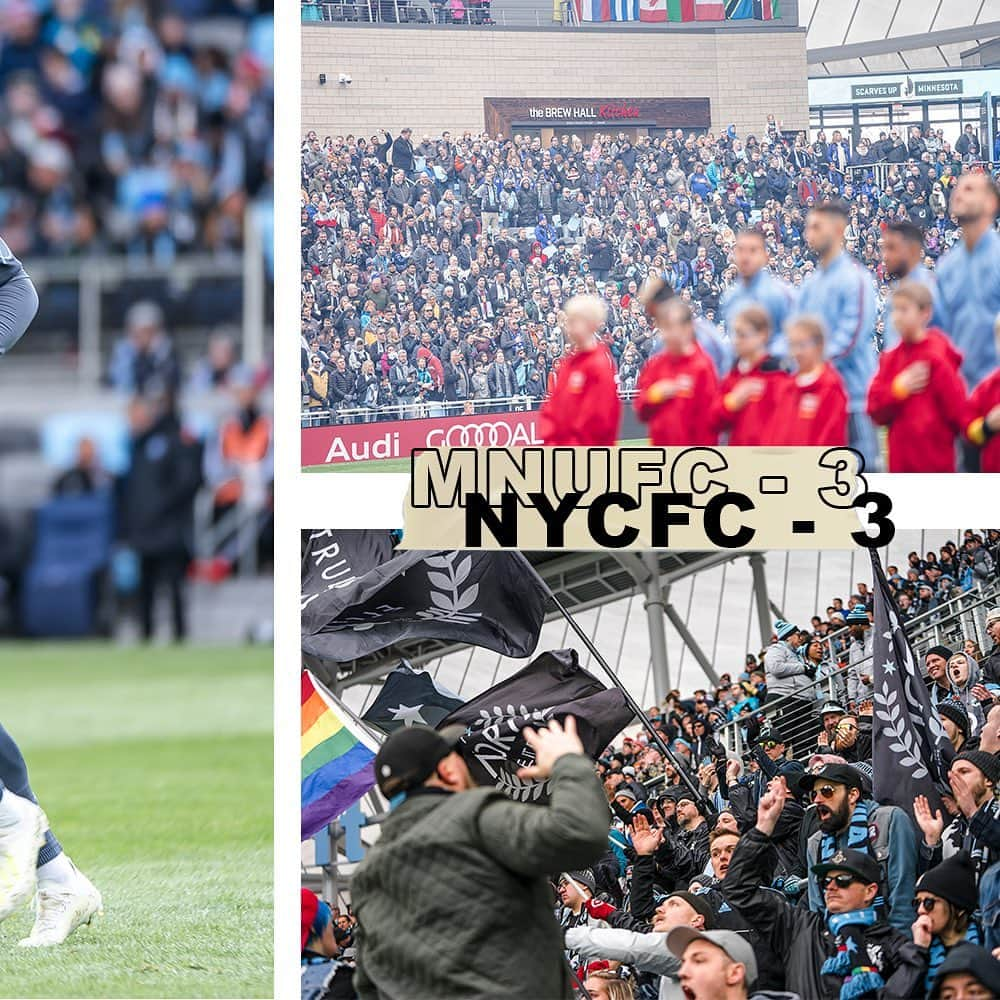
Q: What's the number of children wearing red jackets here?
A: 6